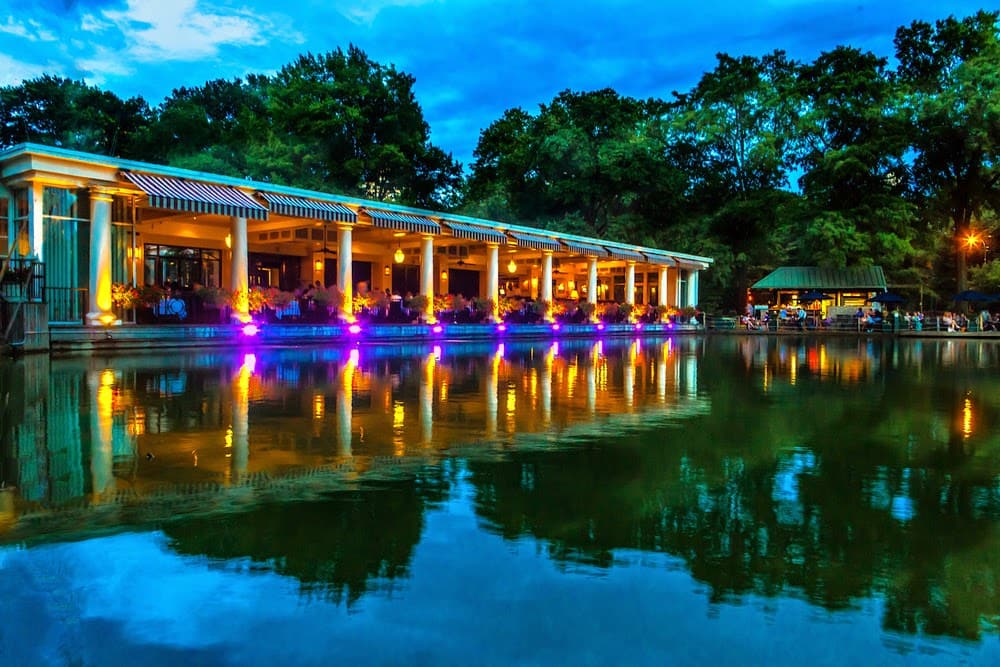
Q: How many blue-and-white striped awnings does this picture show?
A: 9